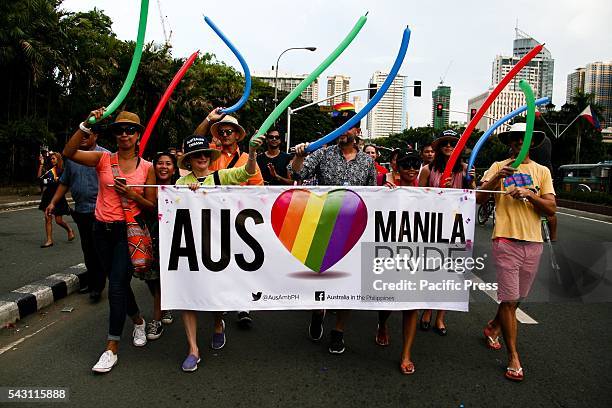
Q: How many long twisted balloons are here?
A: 8